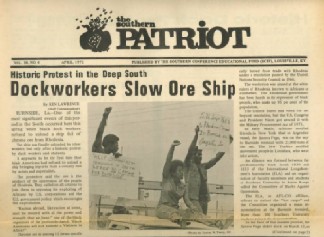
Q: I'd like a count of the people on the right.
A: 2